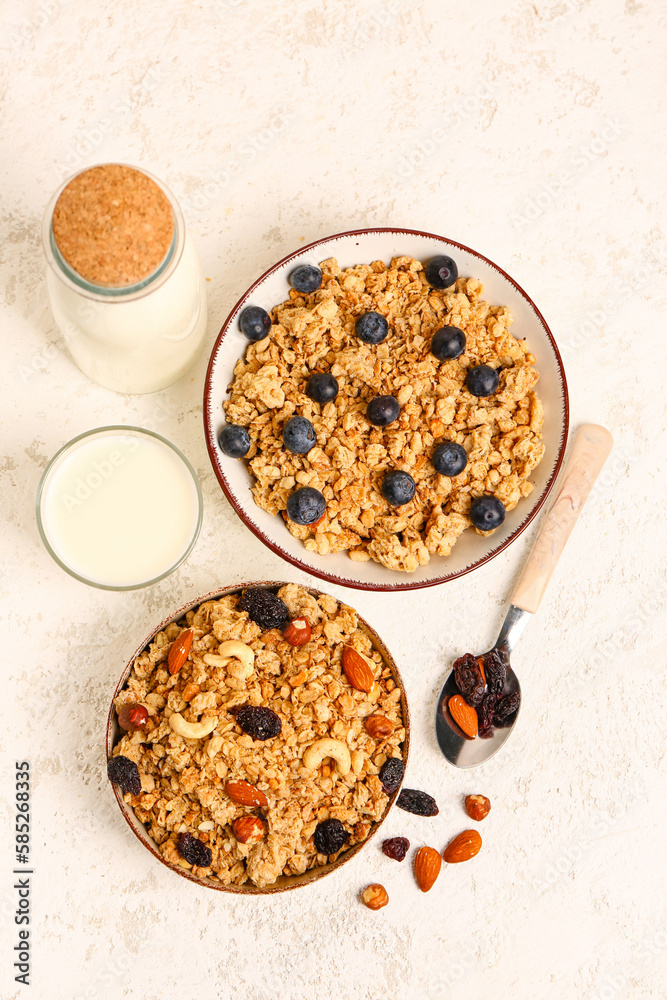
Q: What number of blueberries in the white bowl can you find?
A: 14